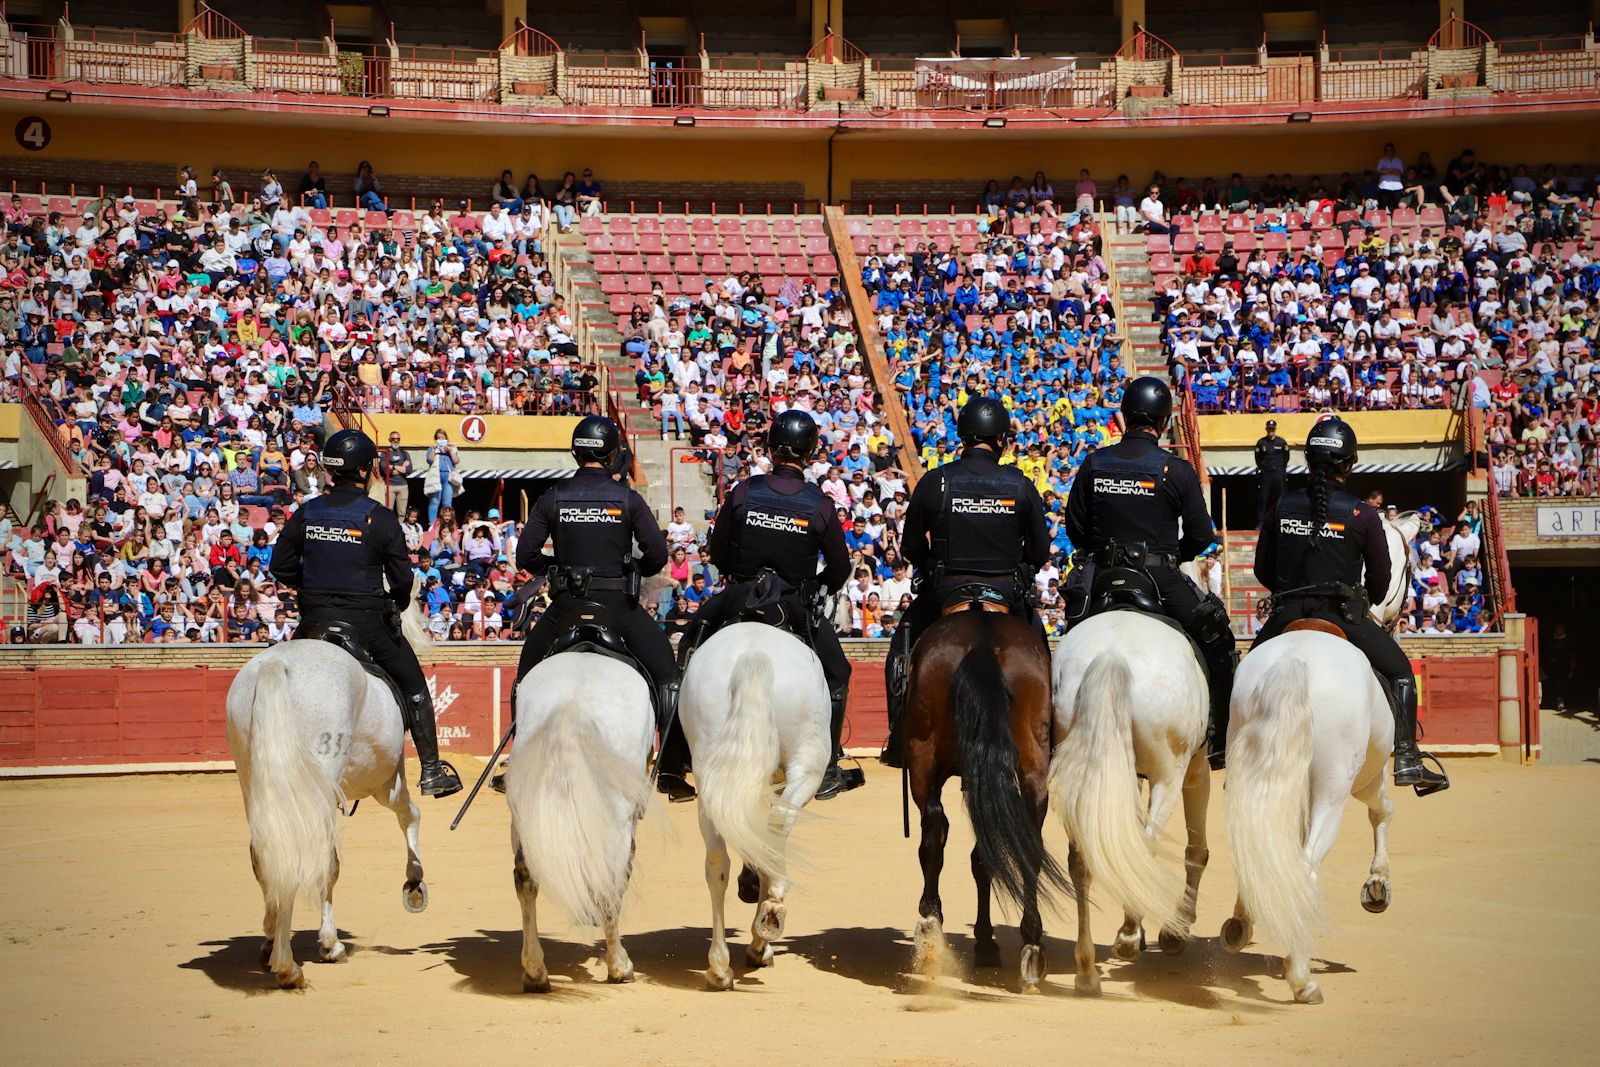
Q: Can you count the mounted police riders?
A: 6